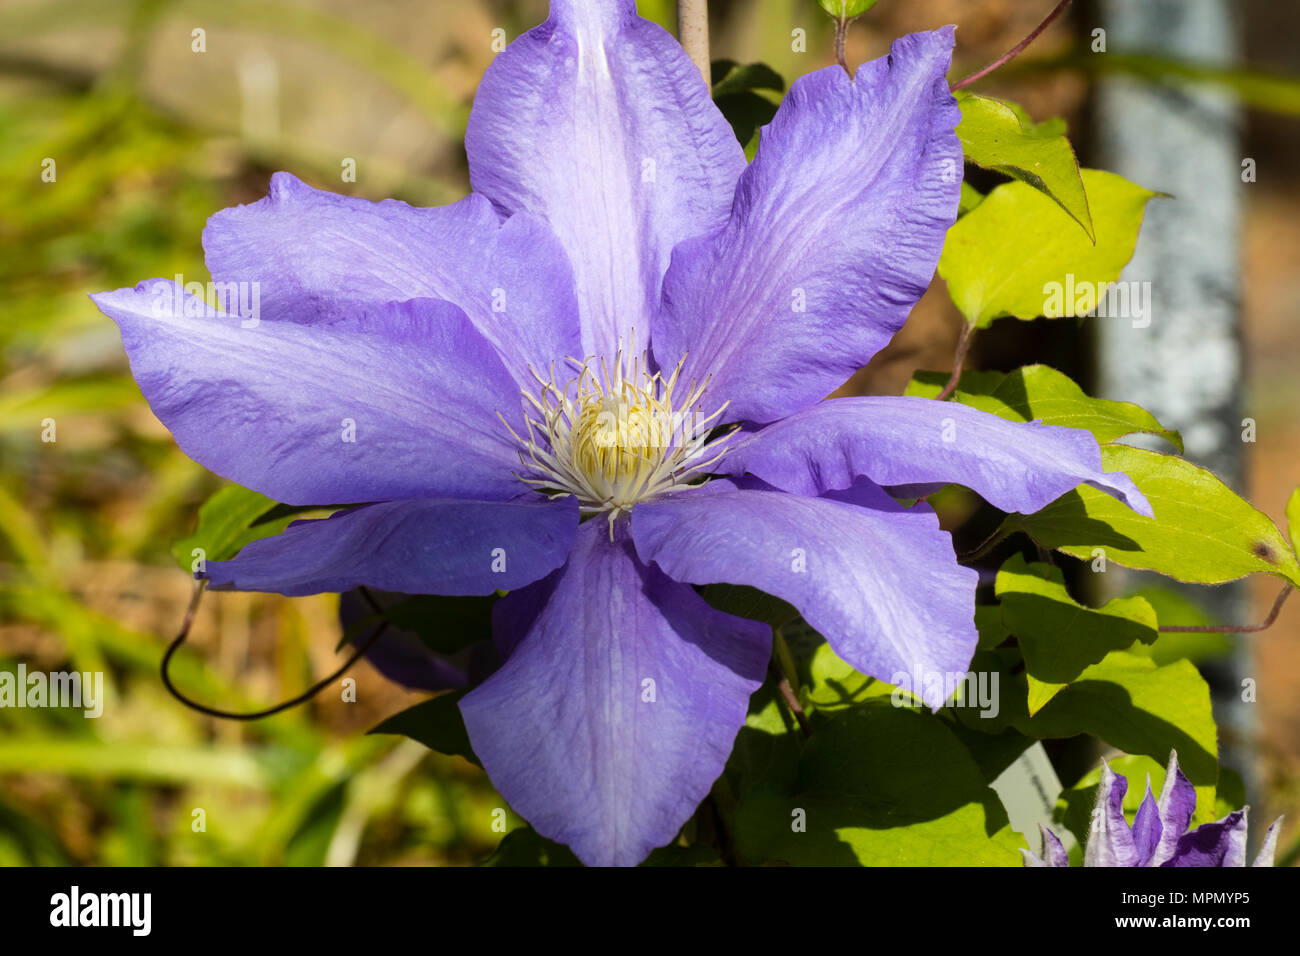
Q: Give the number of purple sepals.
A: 8